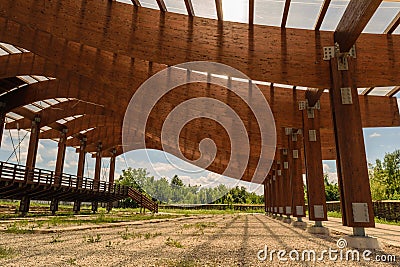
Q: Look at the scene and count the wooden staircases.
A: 1